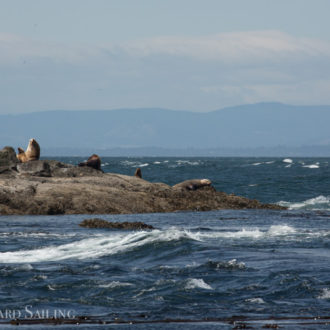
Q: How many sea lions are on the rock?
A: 5